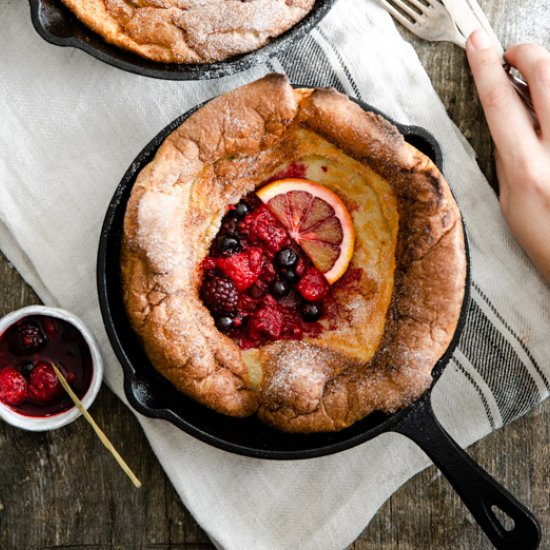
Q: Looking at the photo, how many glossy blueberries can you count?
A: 7